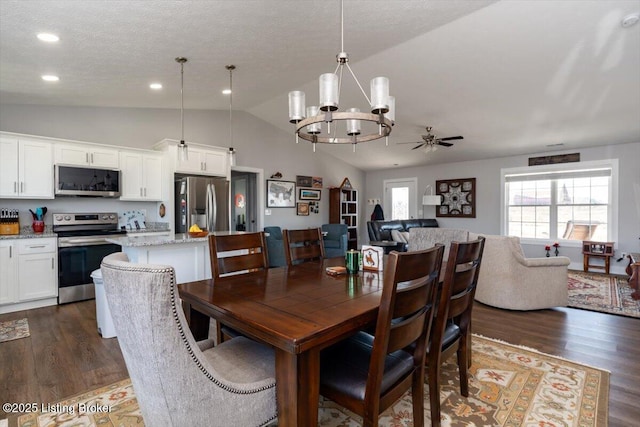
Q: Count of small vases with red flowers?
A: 2